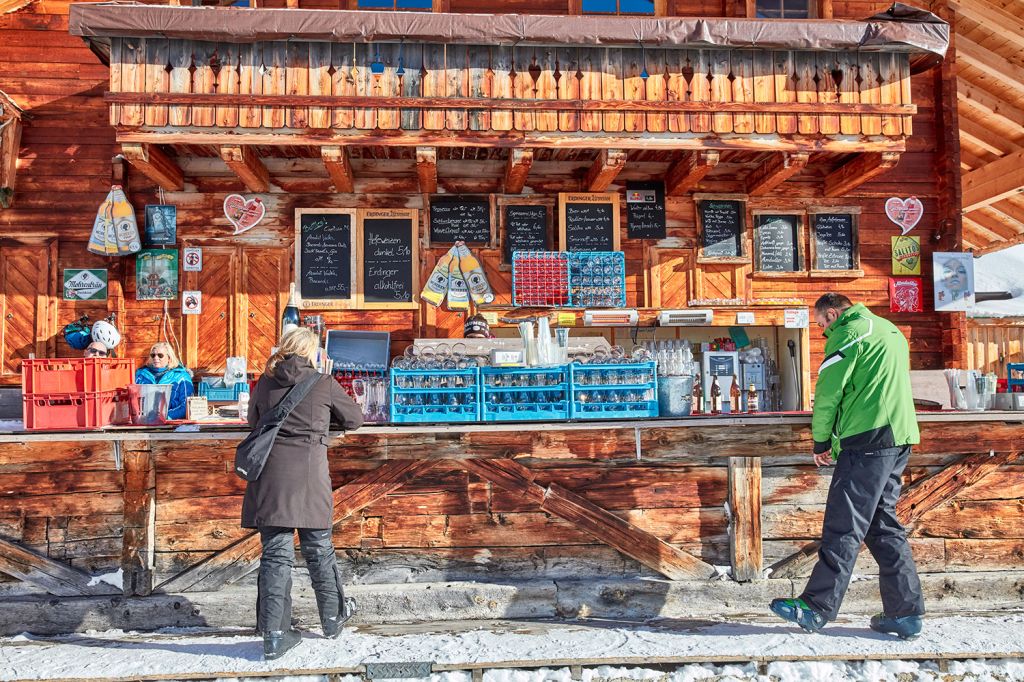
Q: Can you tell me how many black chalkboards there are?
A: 9